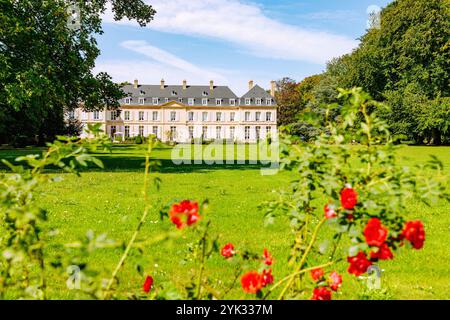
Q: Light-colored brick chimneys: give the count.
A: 6